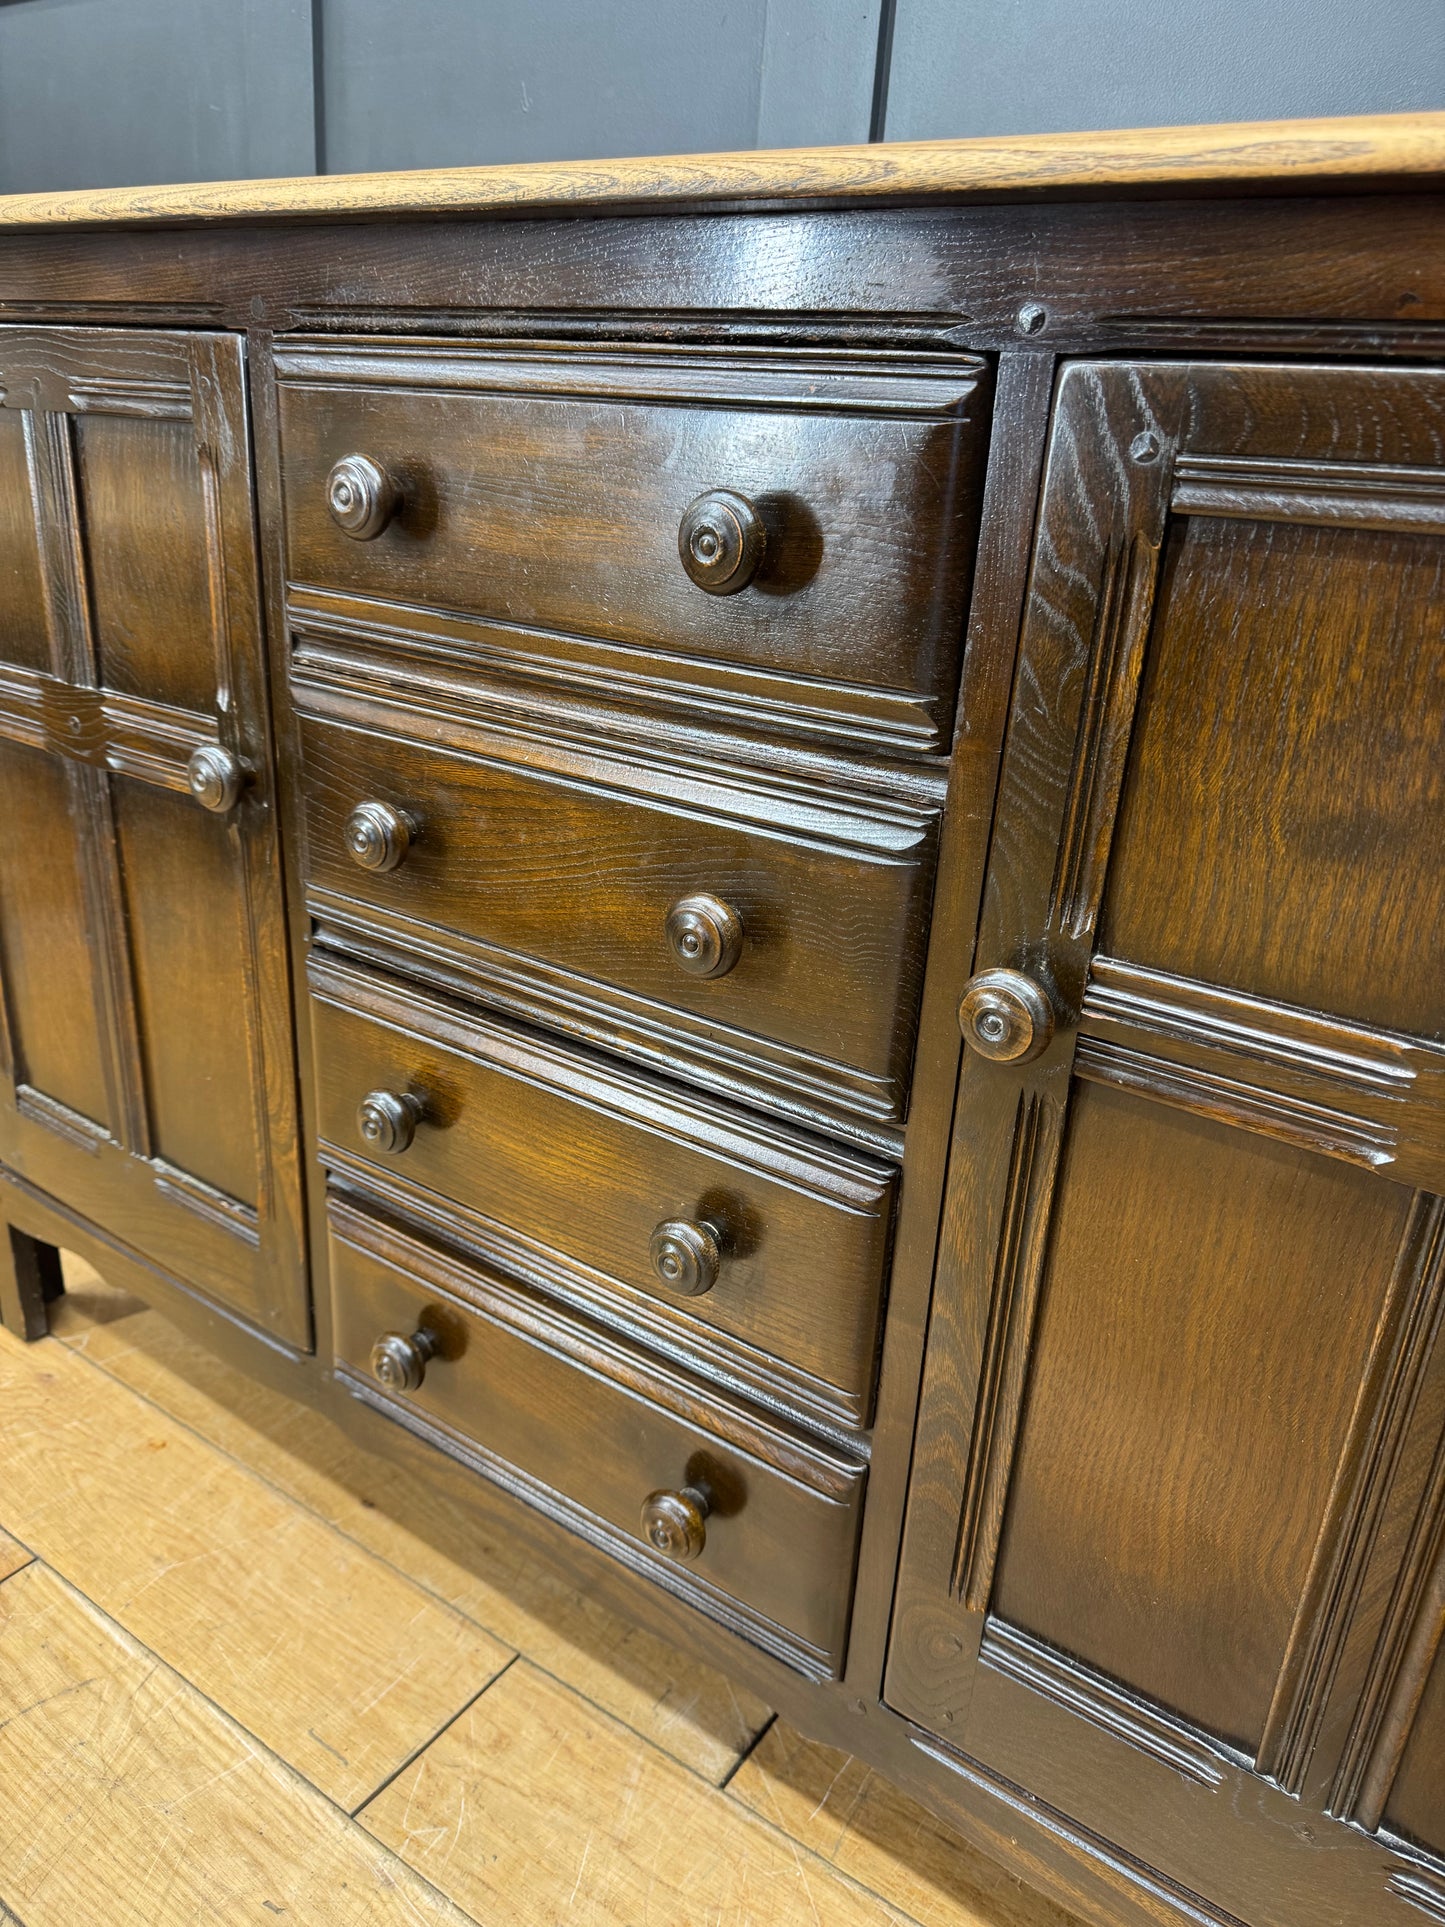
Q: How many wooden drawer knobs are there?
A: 8